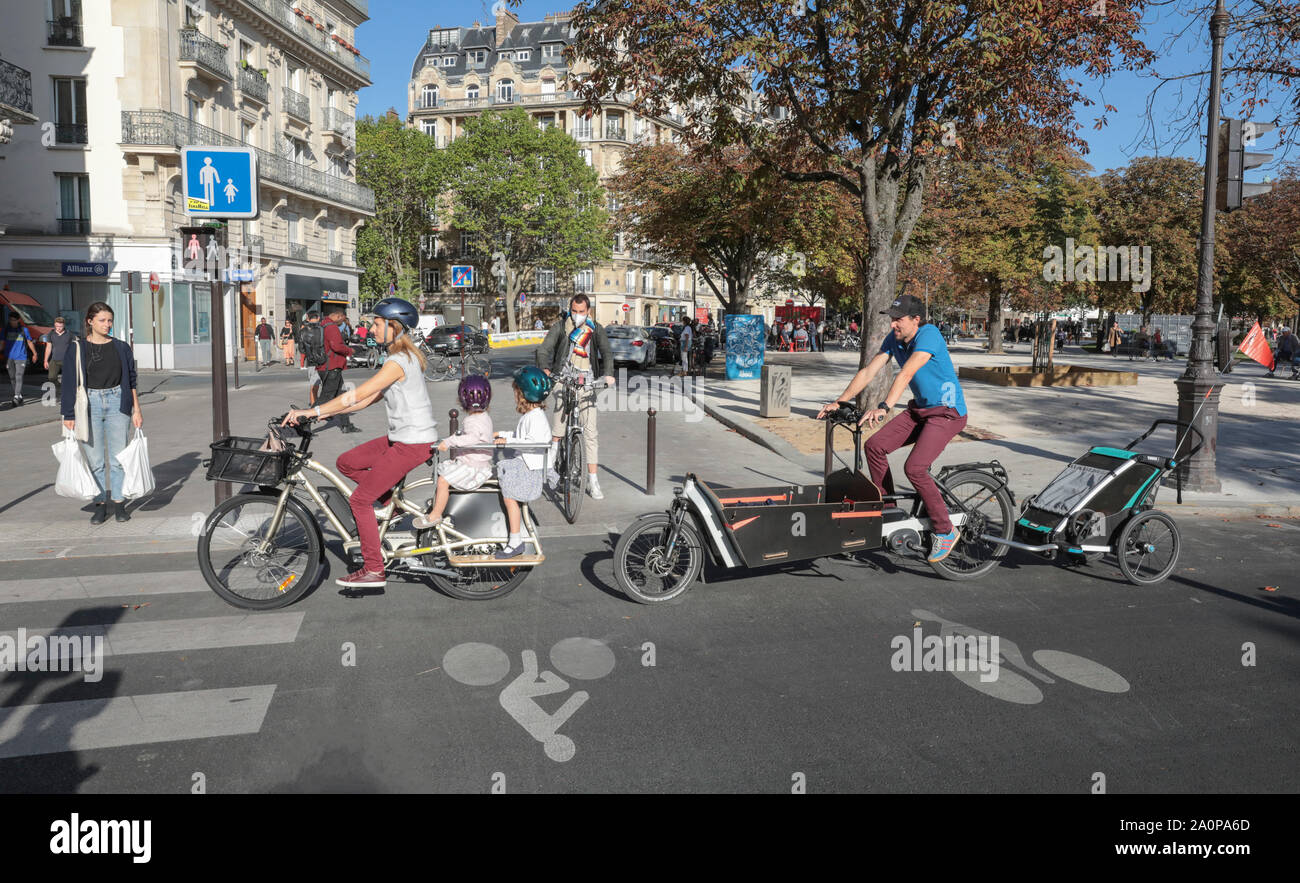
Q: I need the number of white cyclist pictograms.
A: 2